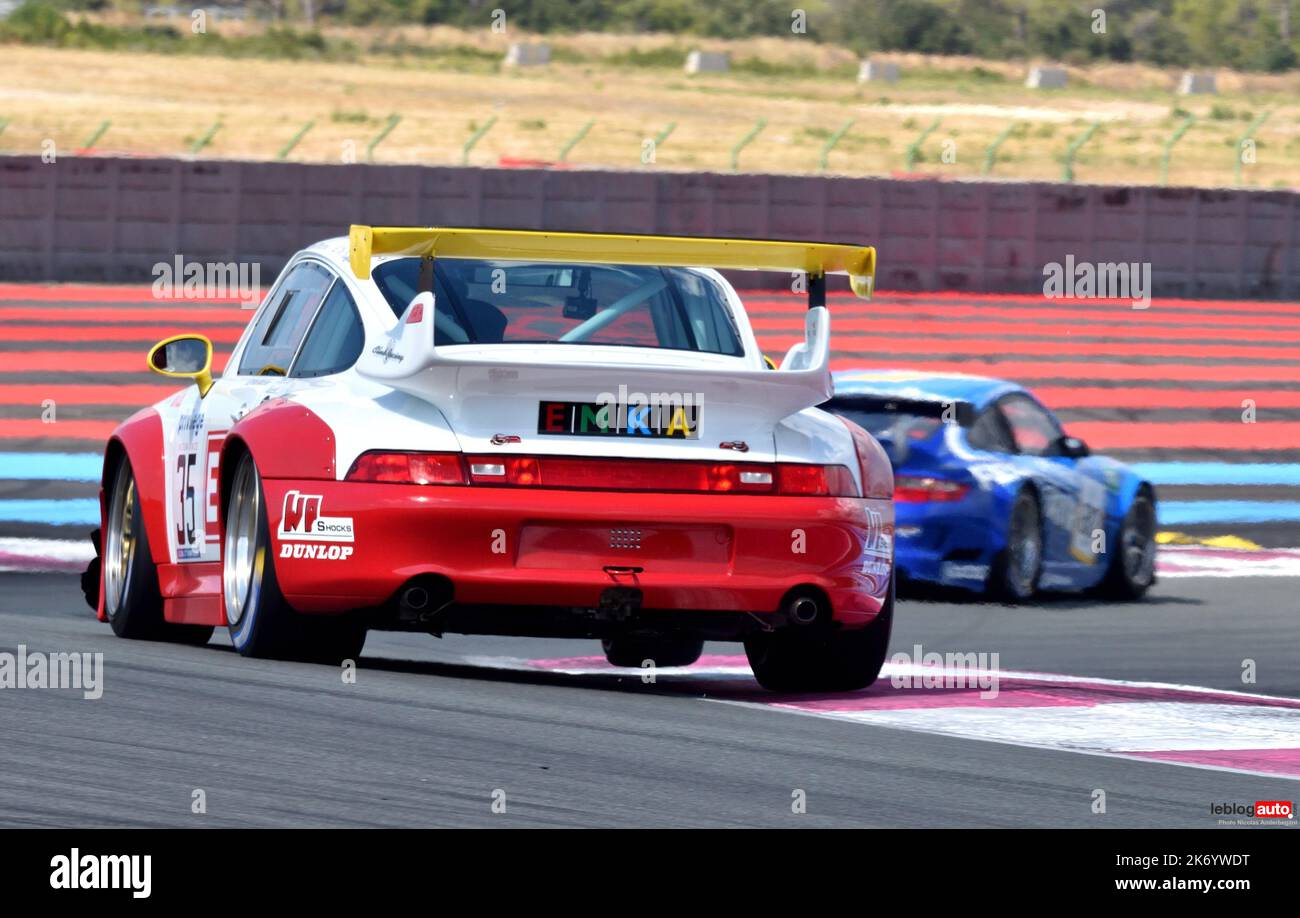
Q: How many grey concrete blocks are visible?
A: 5